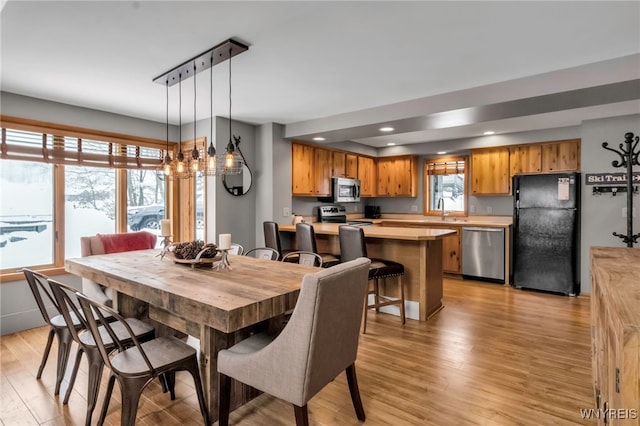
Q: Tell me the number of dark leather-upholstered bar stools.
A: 3